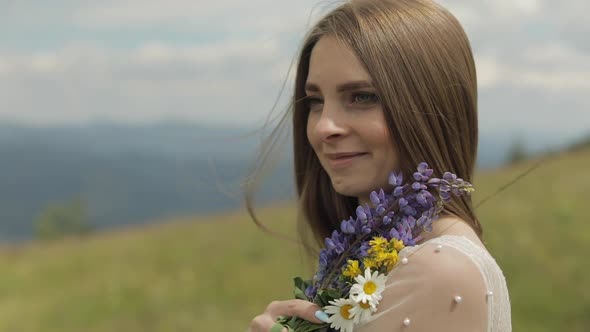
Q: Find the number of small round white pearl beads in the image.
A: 5